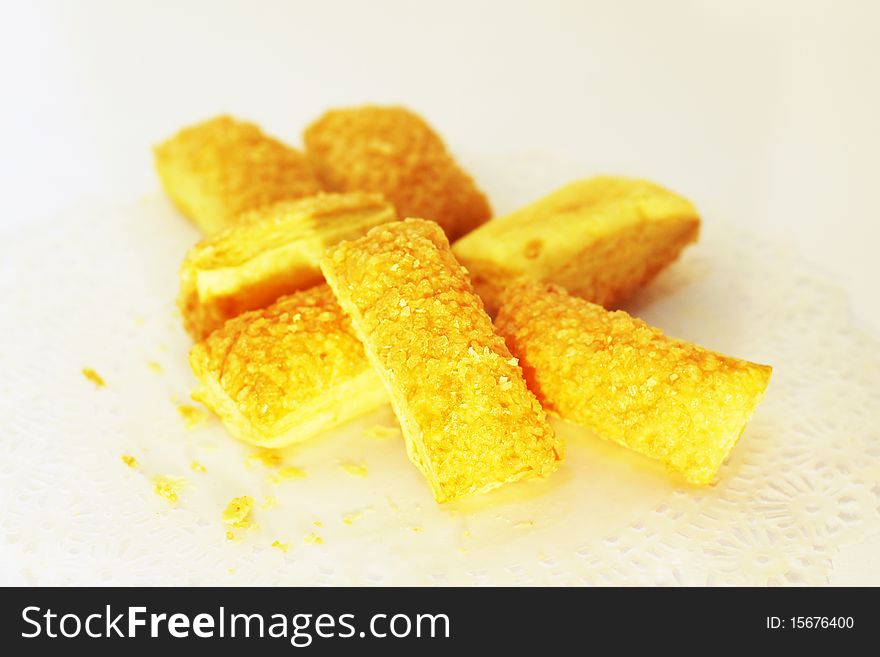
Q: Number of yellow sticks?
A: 7